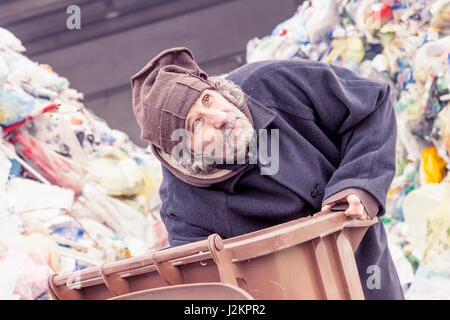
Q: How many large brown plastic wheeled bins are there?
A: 1